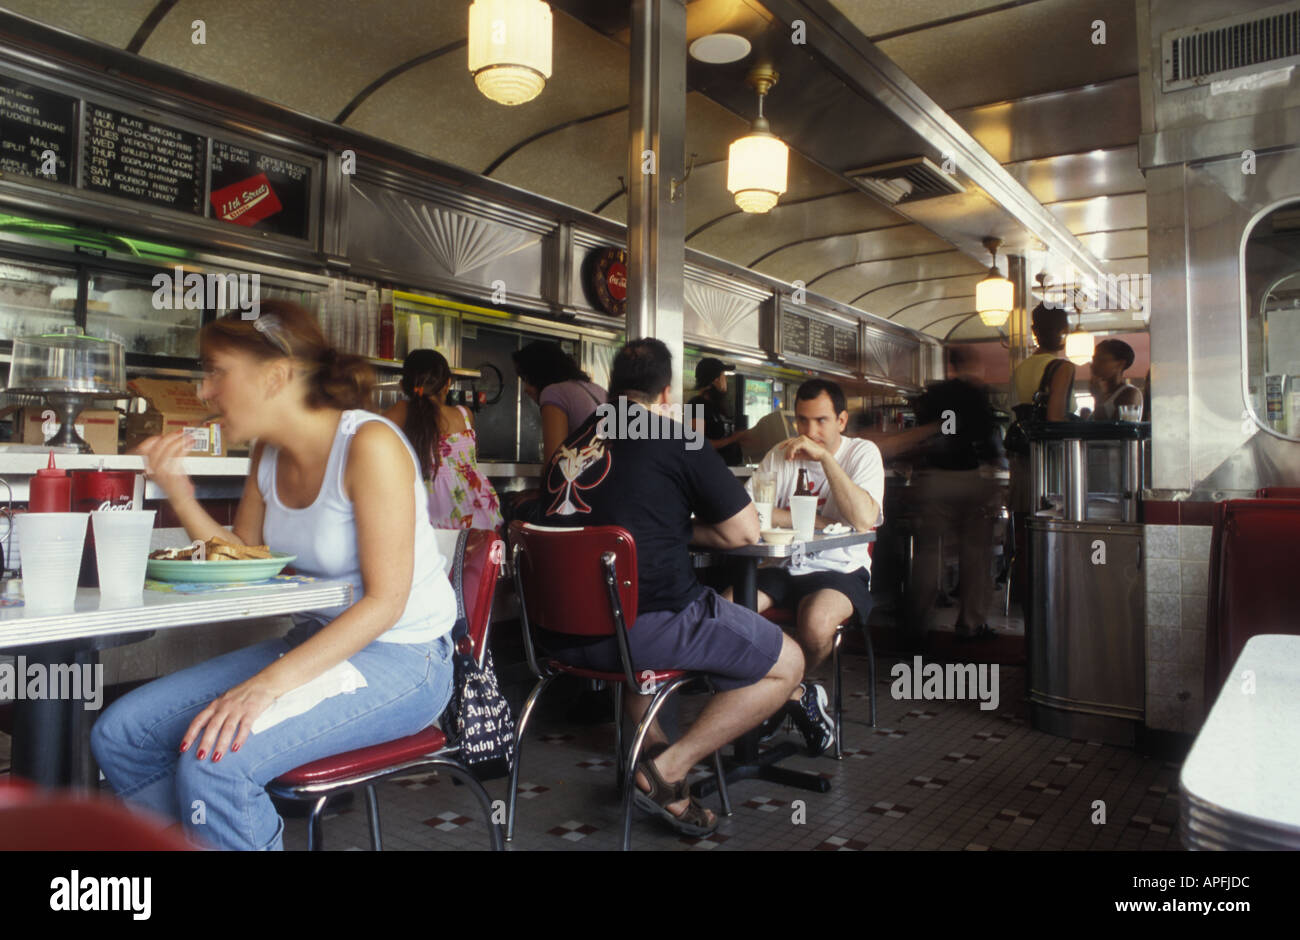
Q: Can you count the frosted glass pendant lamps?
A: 4